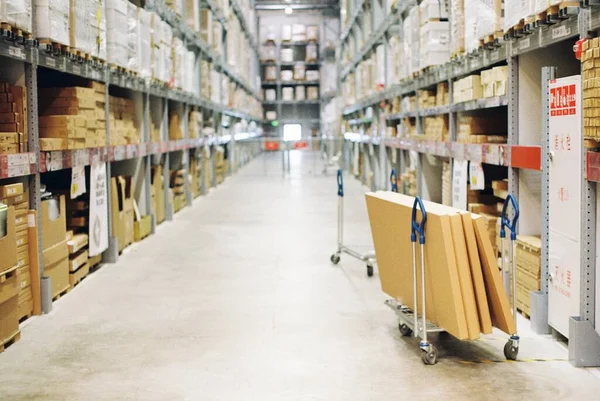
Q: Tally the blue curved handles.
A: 4